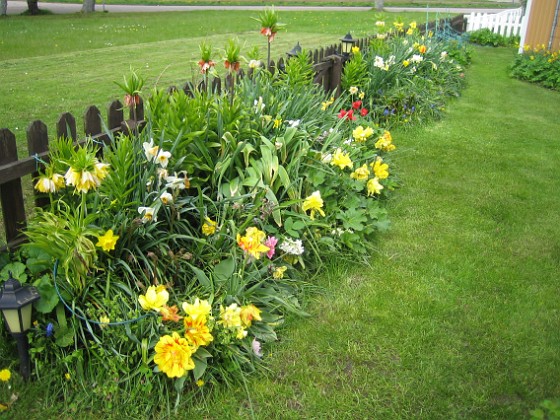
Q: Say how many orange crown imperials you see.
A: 4